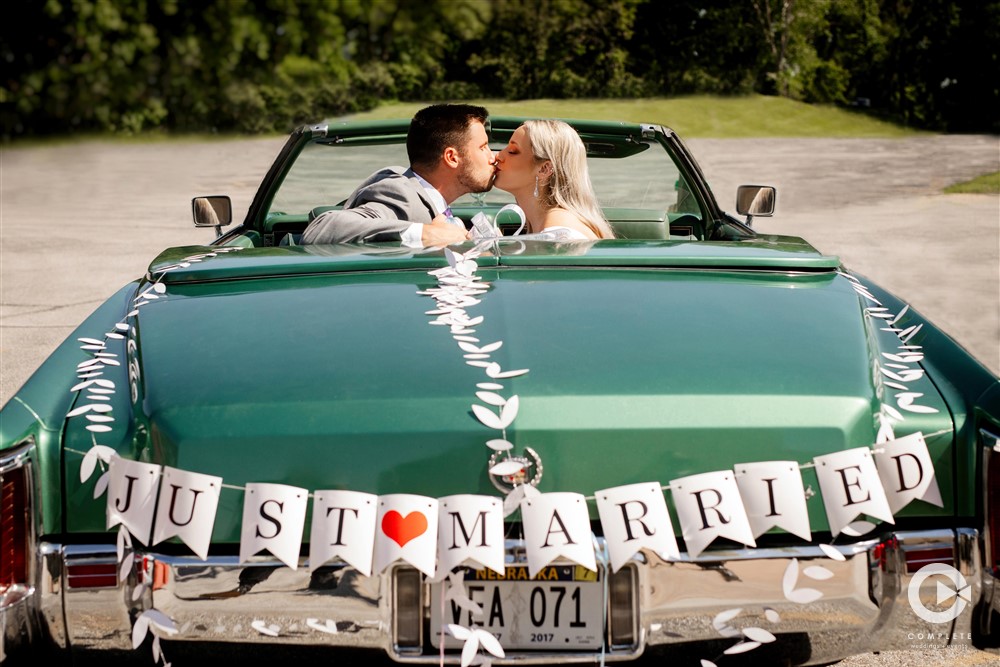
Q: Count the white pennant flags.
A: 12